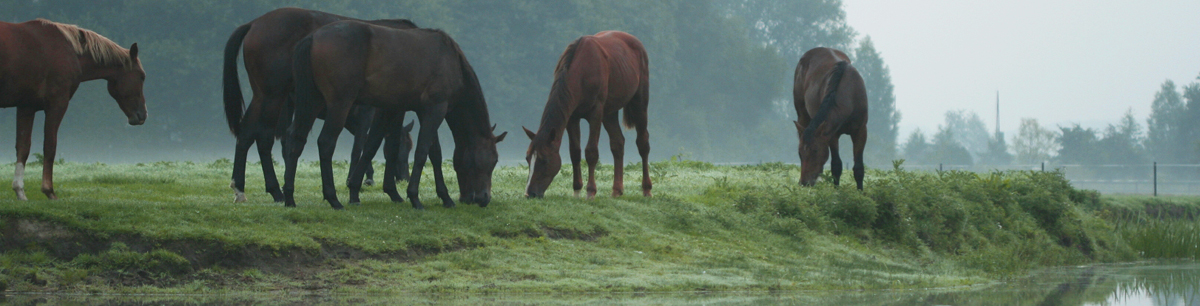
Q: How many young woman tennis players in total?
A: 0